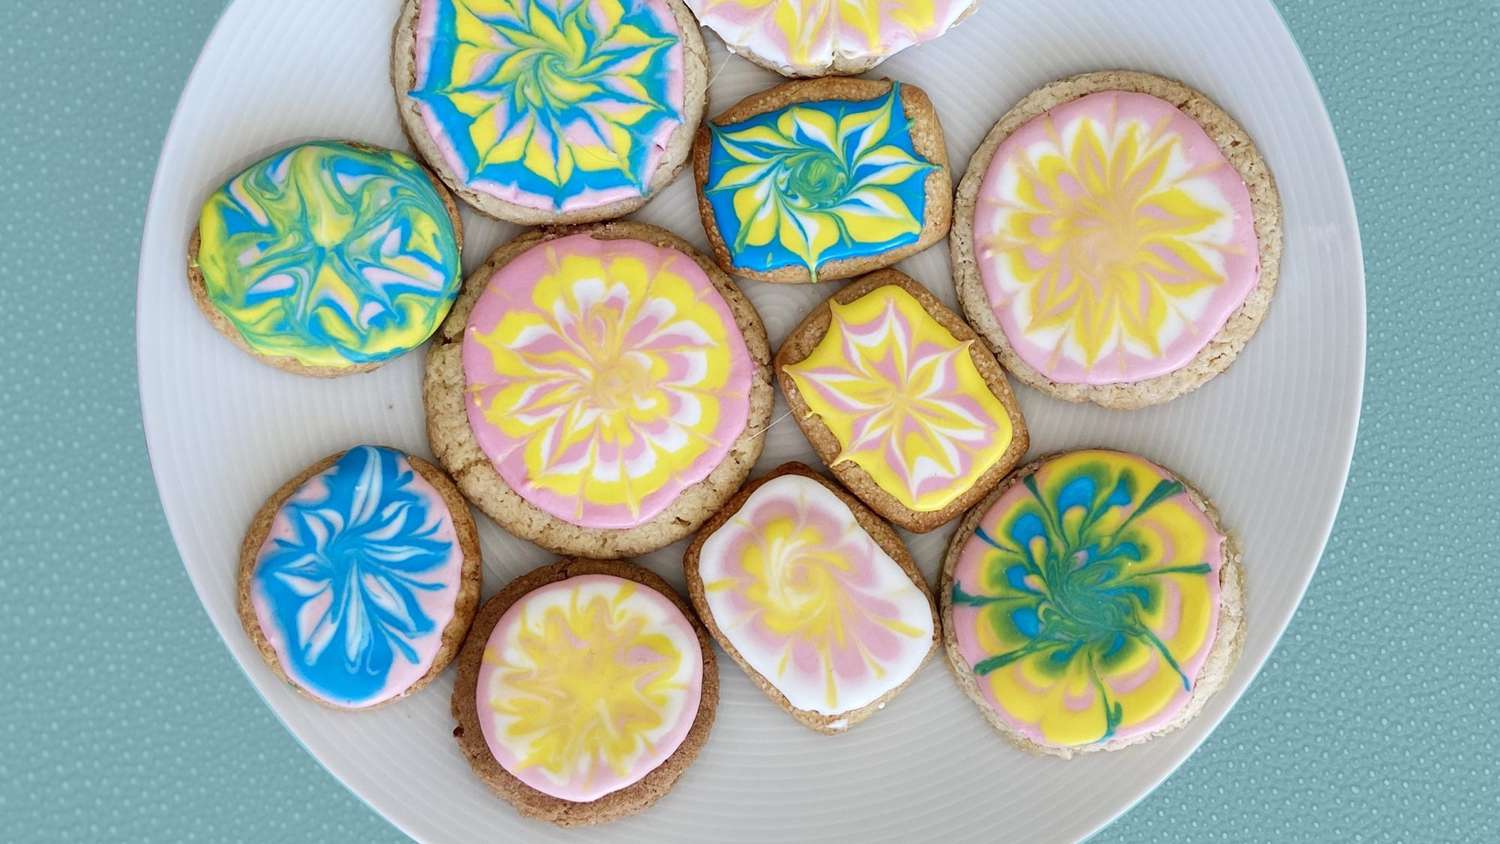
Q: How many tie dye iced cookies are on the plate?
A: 11